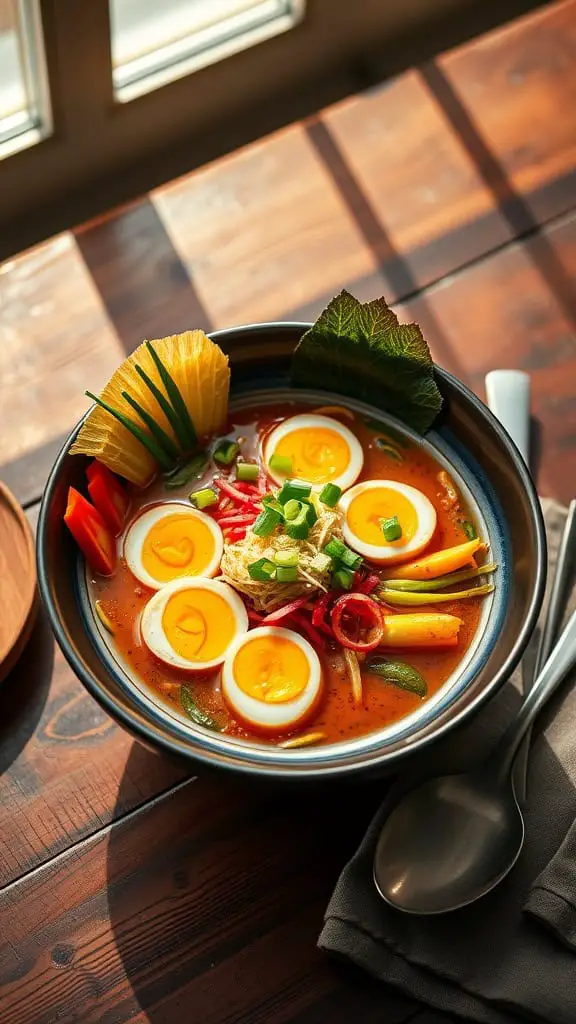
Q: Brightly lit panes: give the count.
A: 2